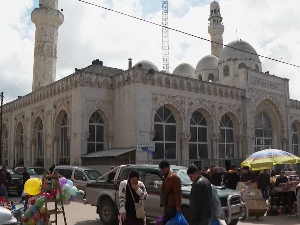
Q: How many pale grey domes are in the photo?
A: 4